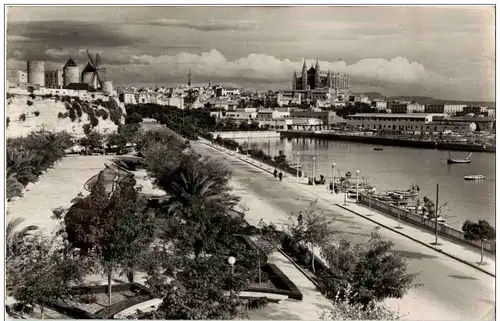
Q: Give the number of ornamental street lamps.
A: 5